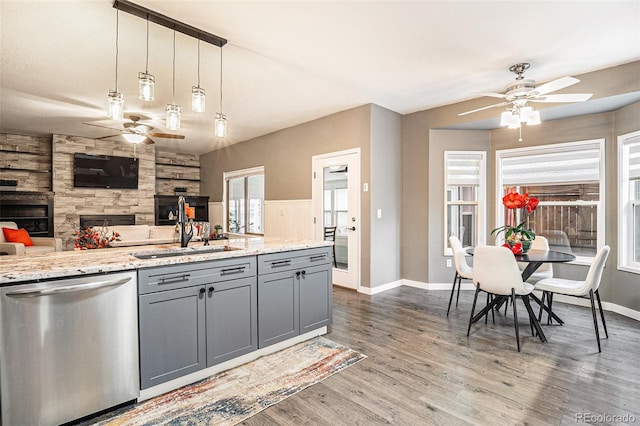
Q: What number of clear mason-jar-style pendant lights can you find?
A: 5